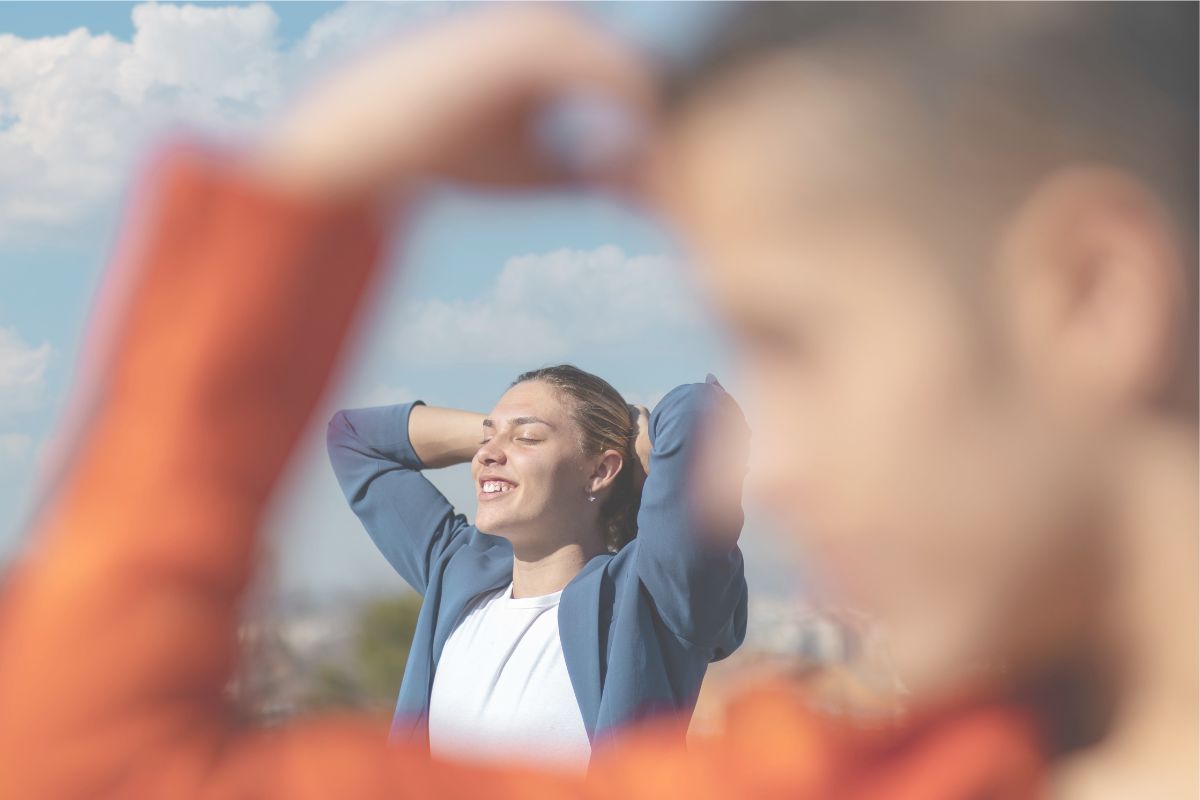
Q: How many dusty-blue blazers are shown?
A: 1